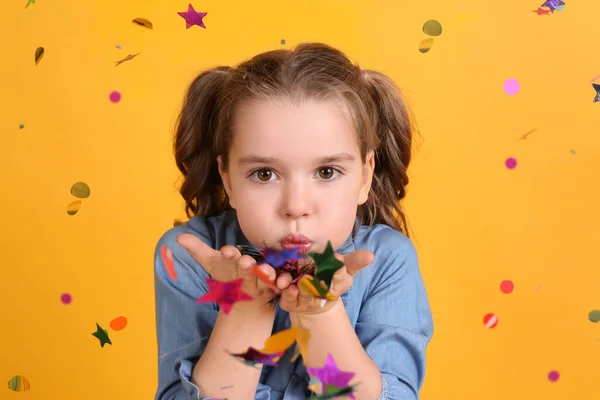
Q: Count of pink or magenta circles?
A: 5